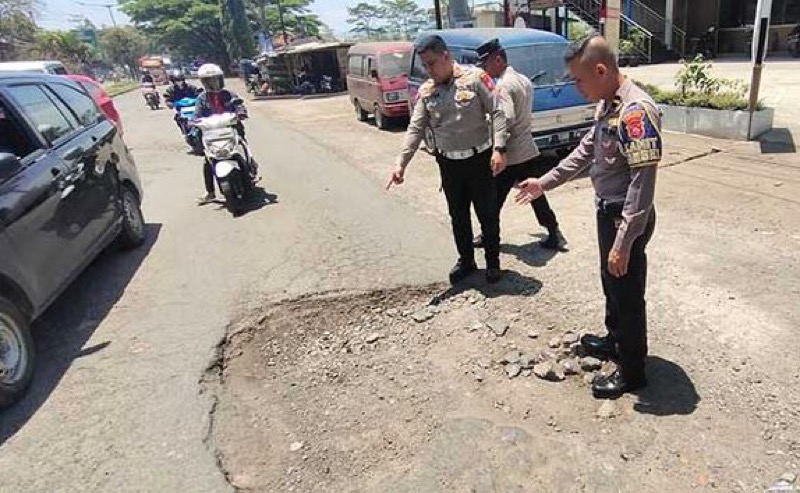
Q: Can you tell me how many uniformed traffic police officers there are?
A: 3